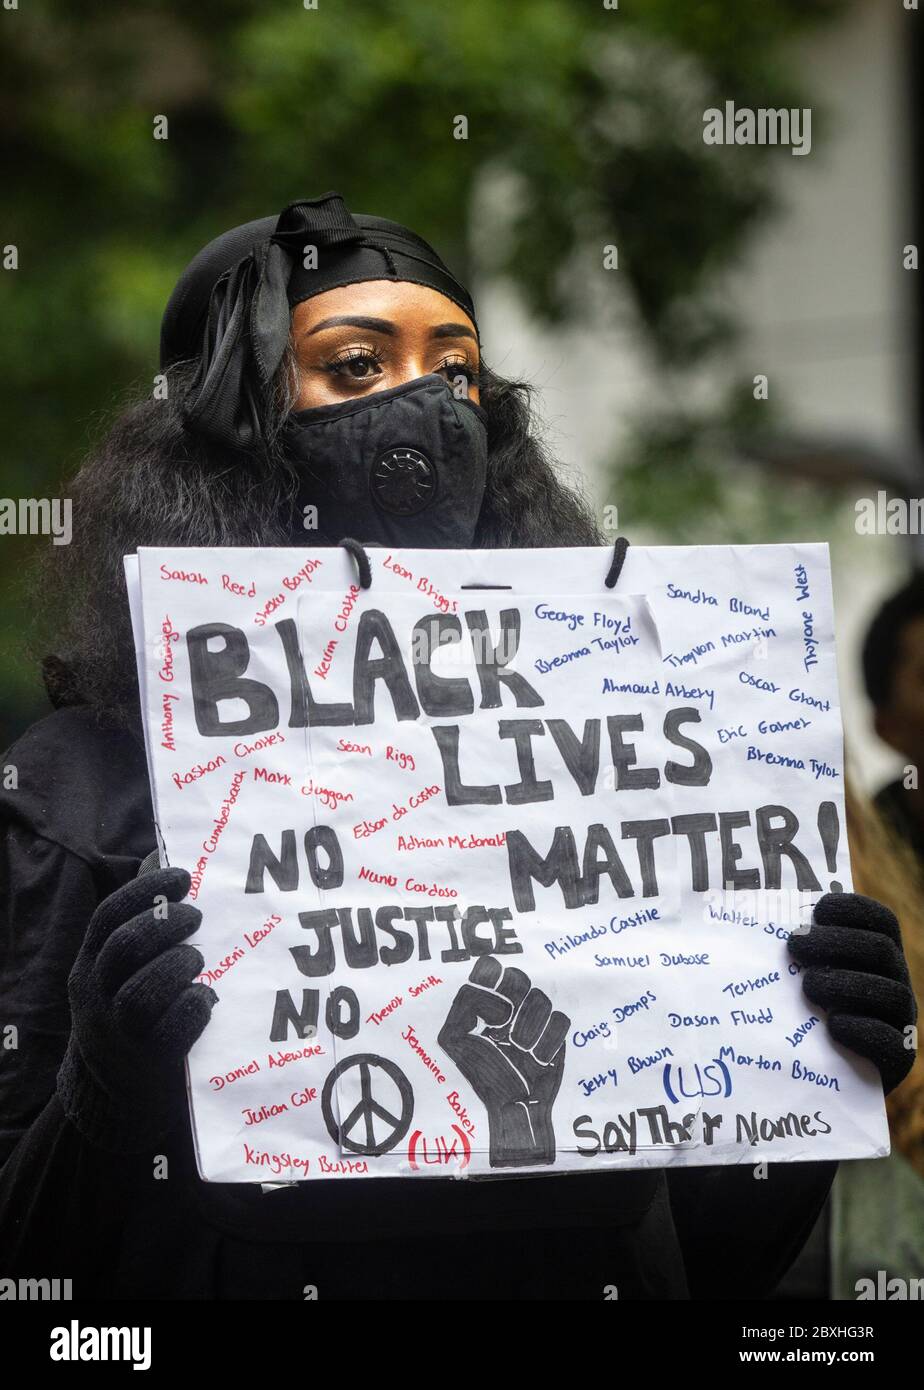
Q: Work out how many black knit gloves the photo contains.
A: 2